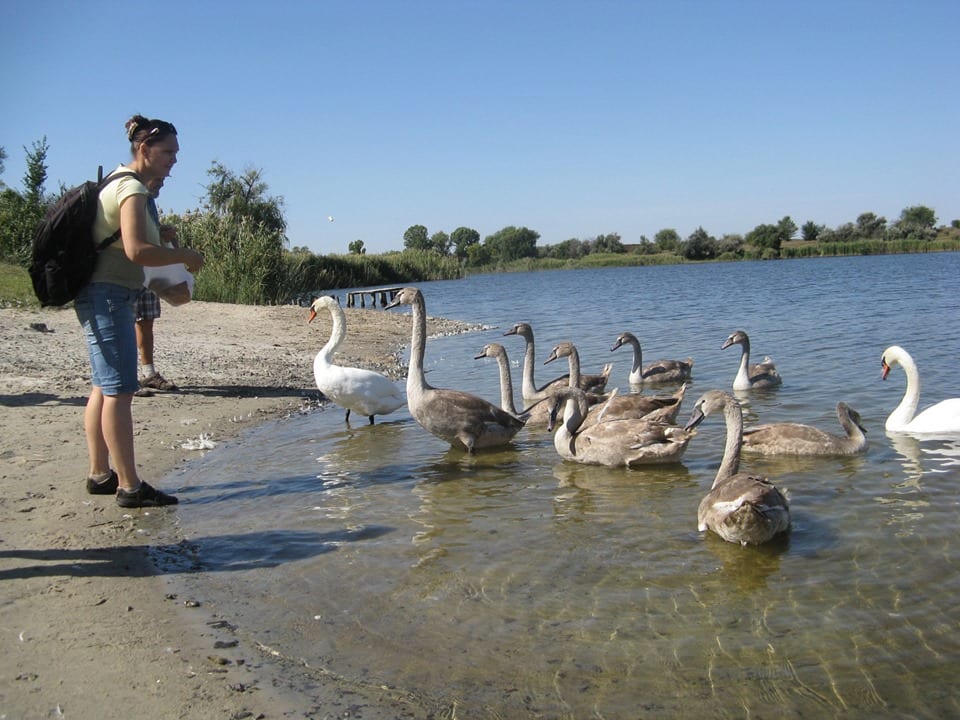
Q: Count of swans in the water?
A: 11